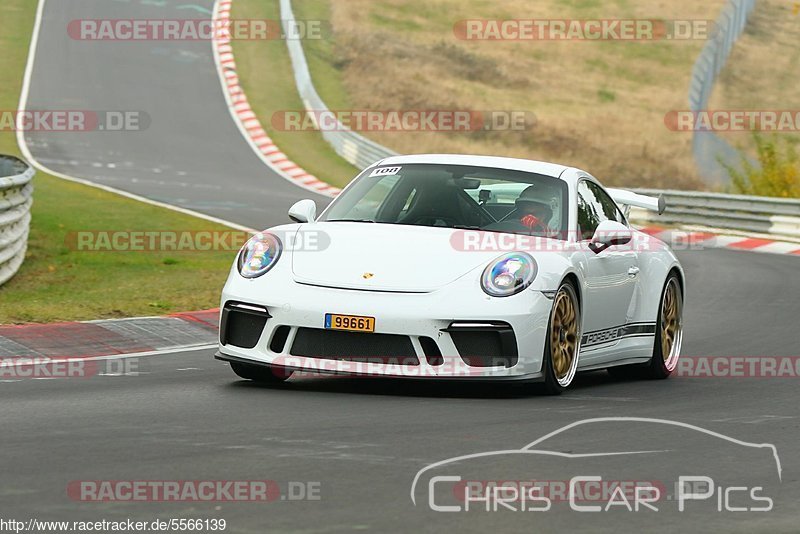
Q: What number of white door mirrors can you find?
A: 2